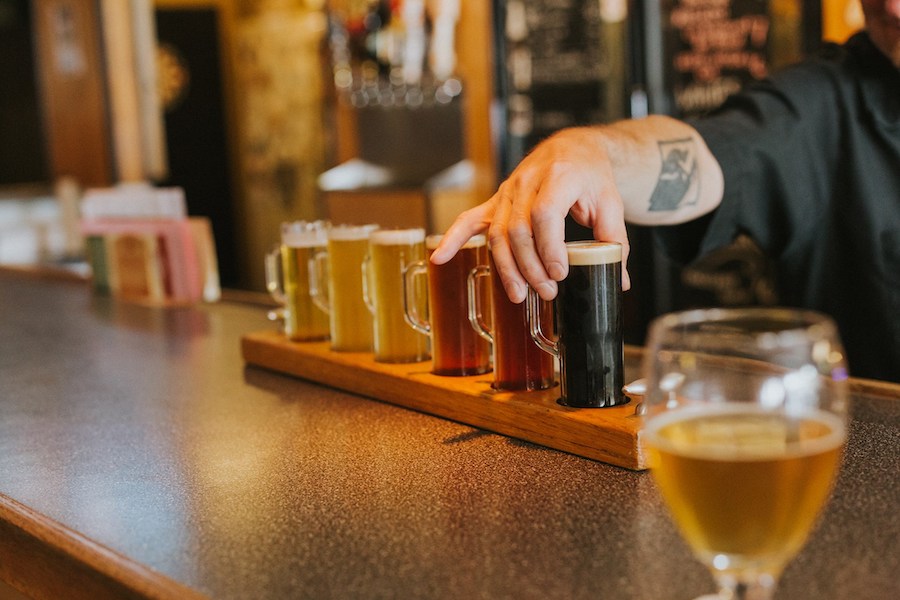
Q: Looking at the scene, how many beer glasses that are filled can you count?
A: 7